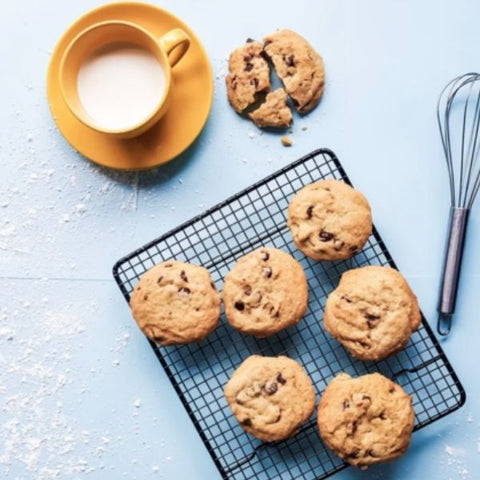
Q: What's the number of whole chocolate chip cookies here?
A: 6